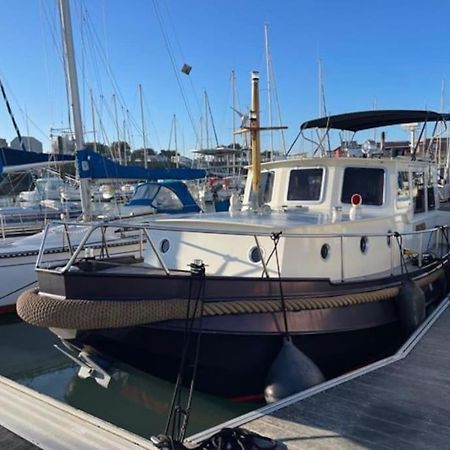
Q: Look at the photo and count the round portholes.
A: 5